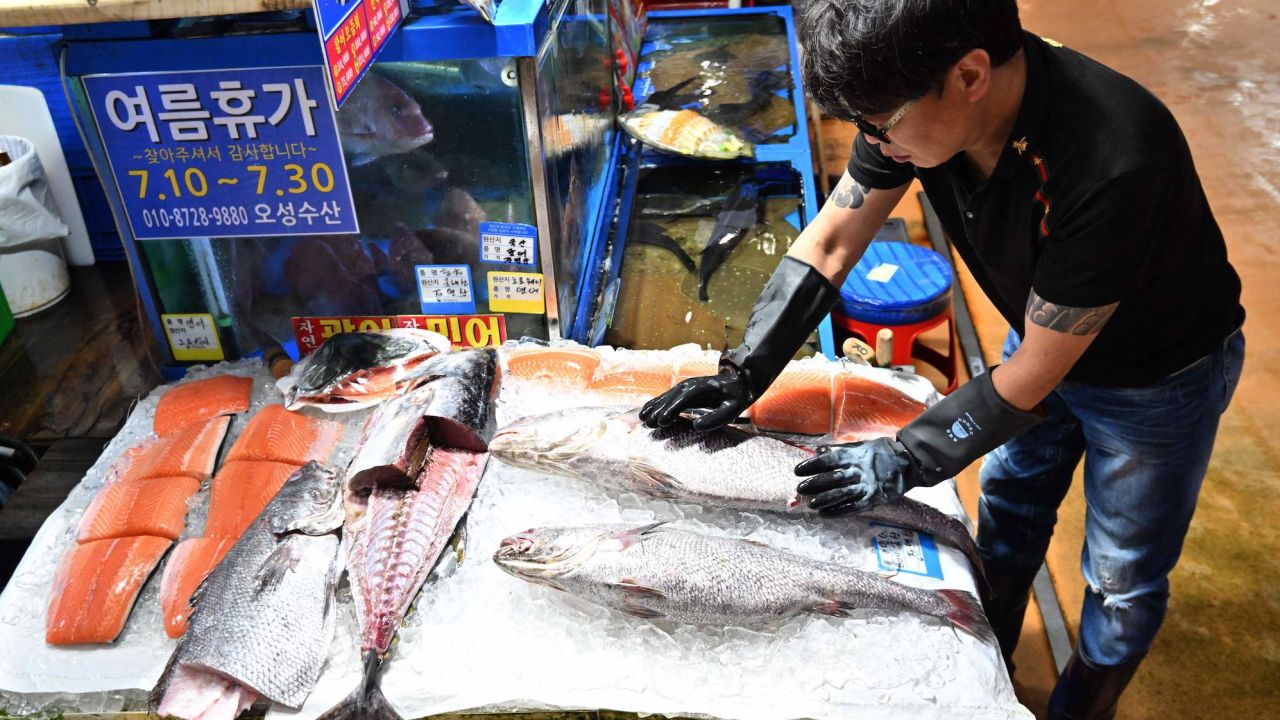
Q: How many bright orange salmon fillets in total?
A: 12